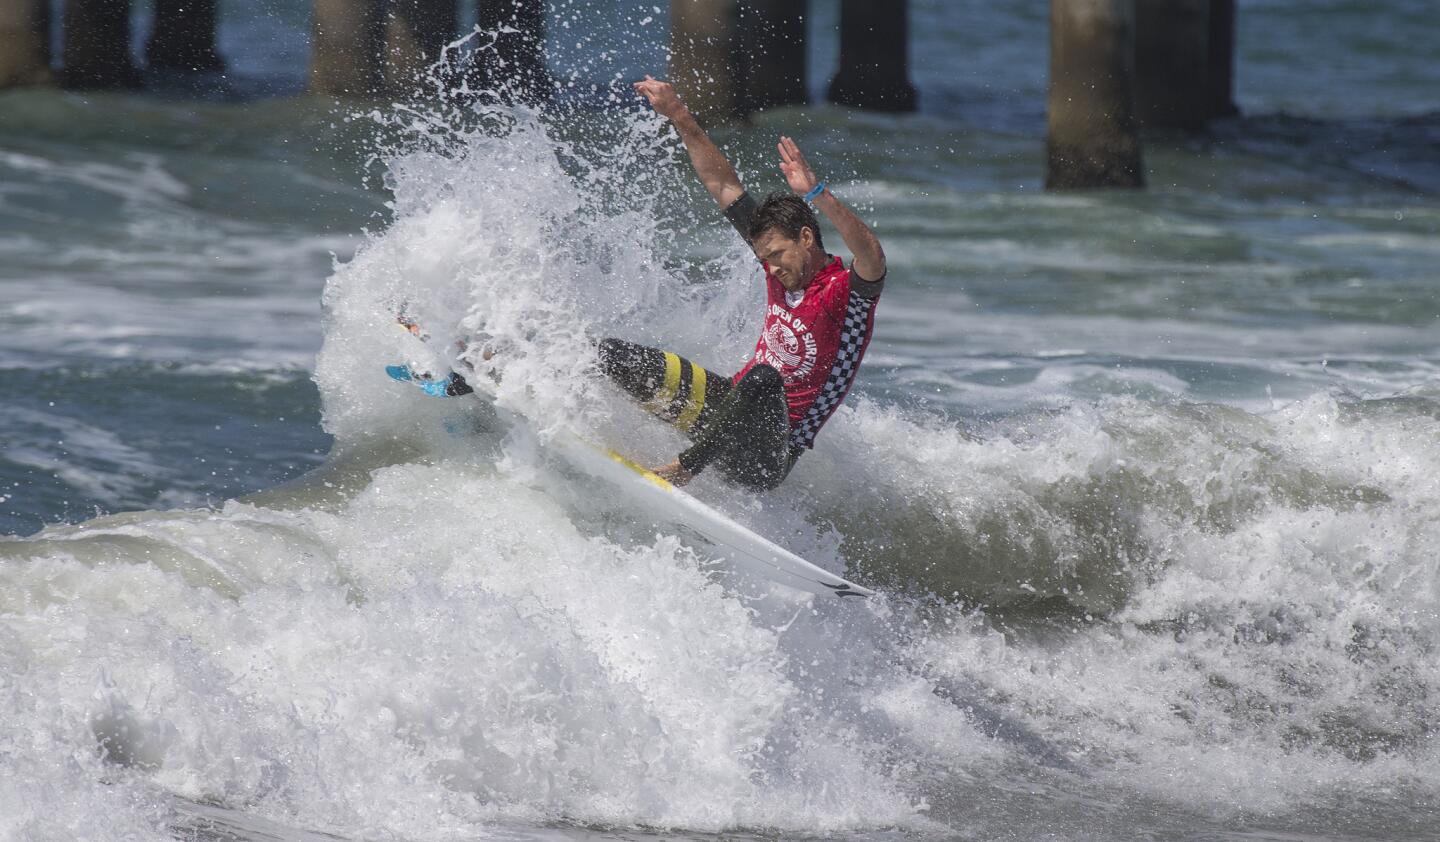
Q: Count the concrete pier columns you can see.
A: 12